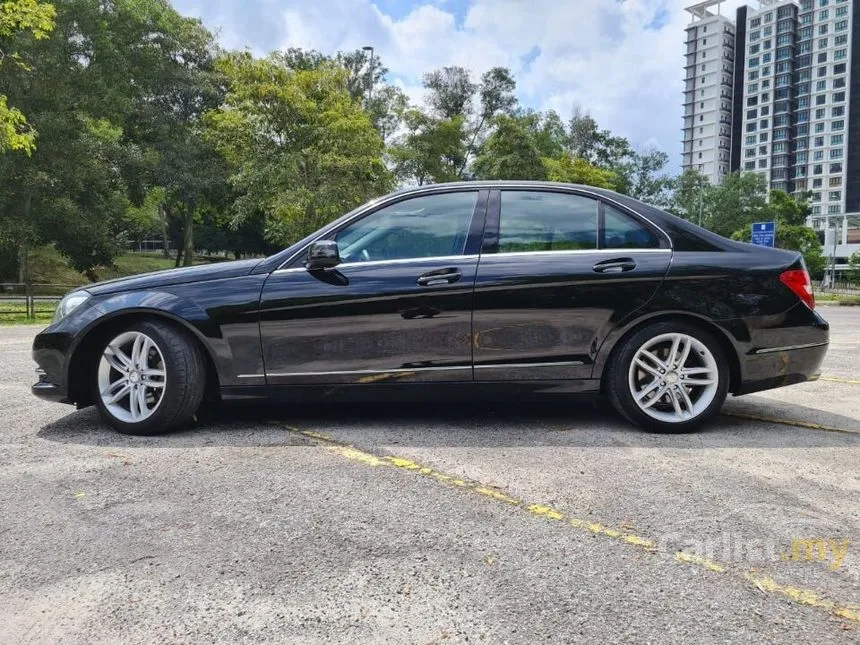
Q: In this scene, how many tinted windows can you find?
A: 3